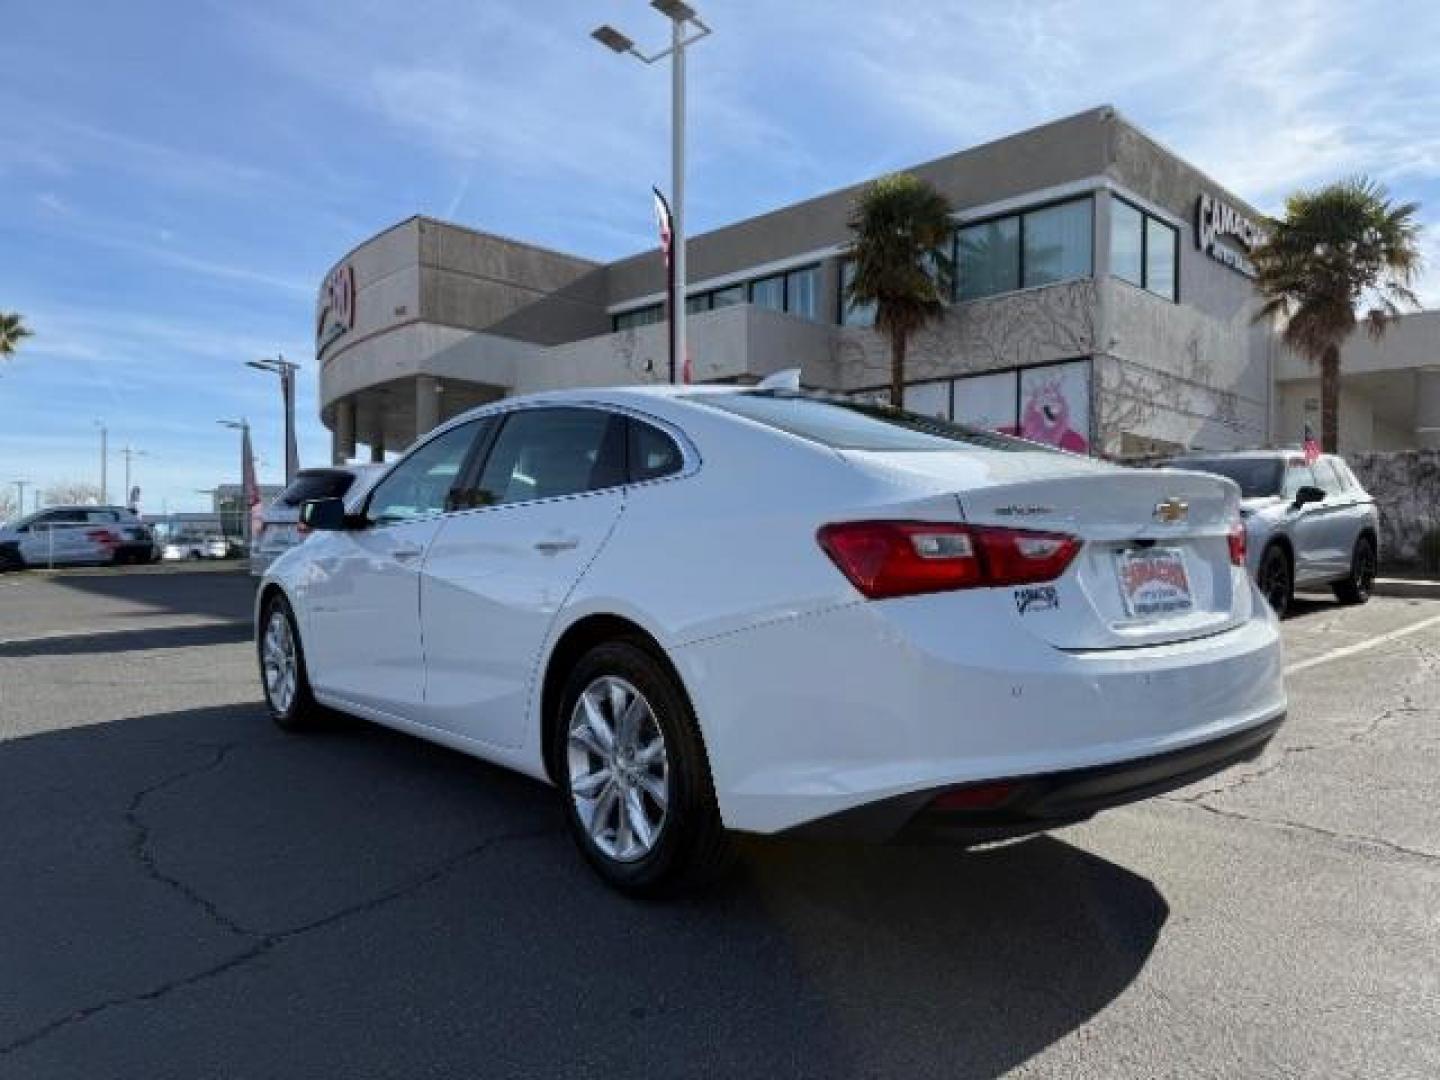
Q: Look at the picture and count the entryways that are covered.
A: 1